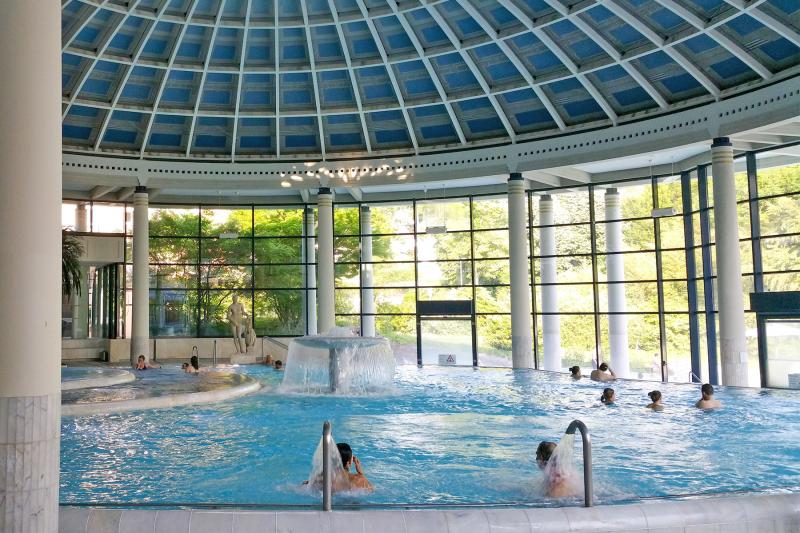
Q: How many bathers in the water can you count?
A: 12